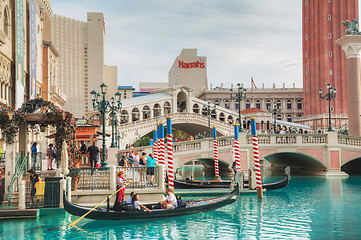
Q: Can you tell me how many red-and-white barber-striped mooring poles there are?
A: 7